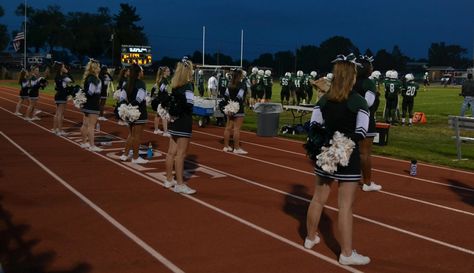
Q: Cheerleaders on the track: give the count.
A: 12